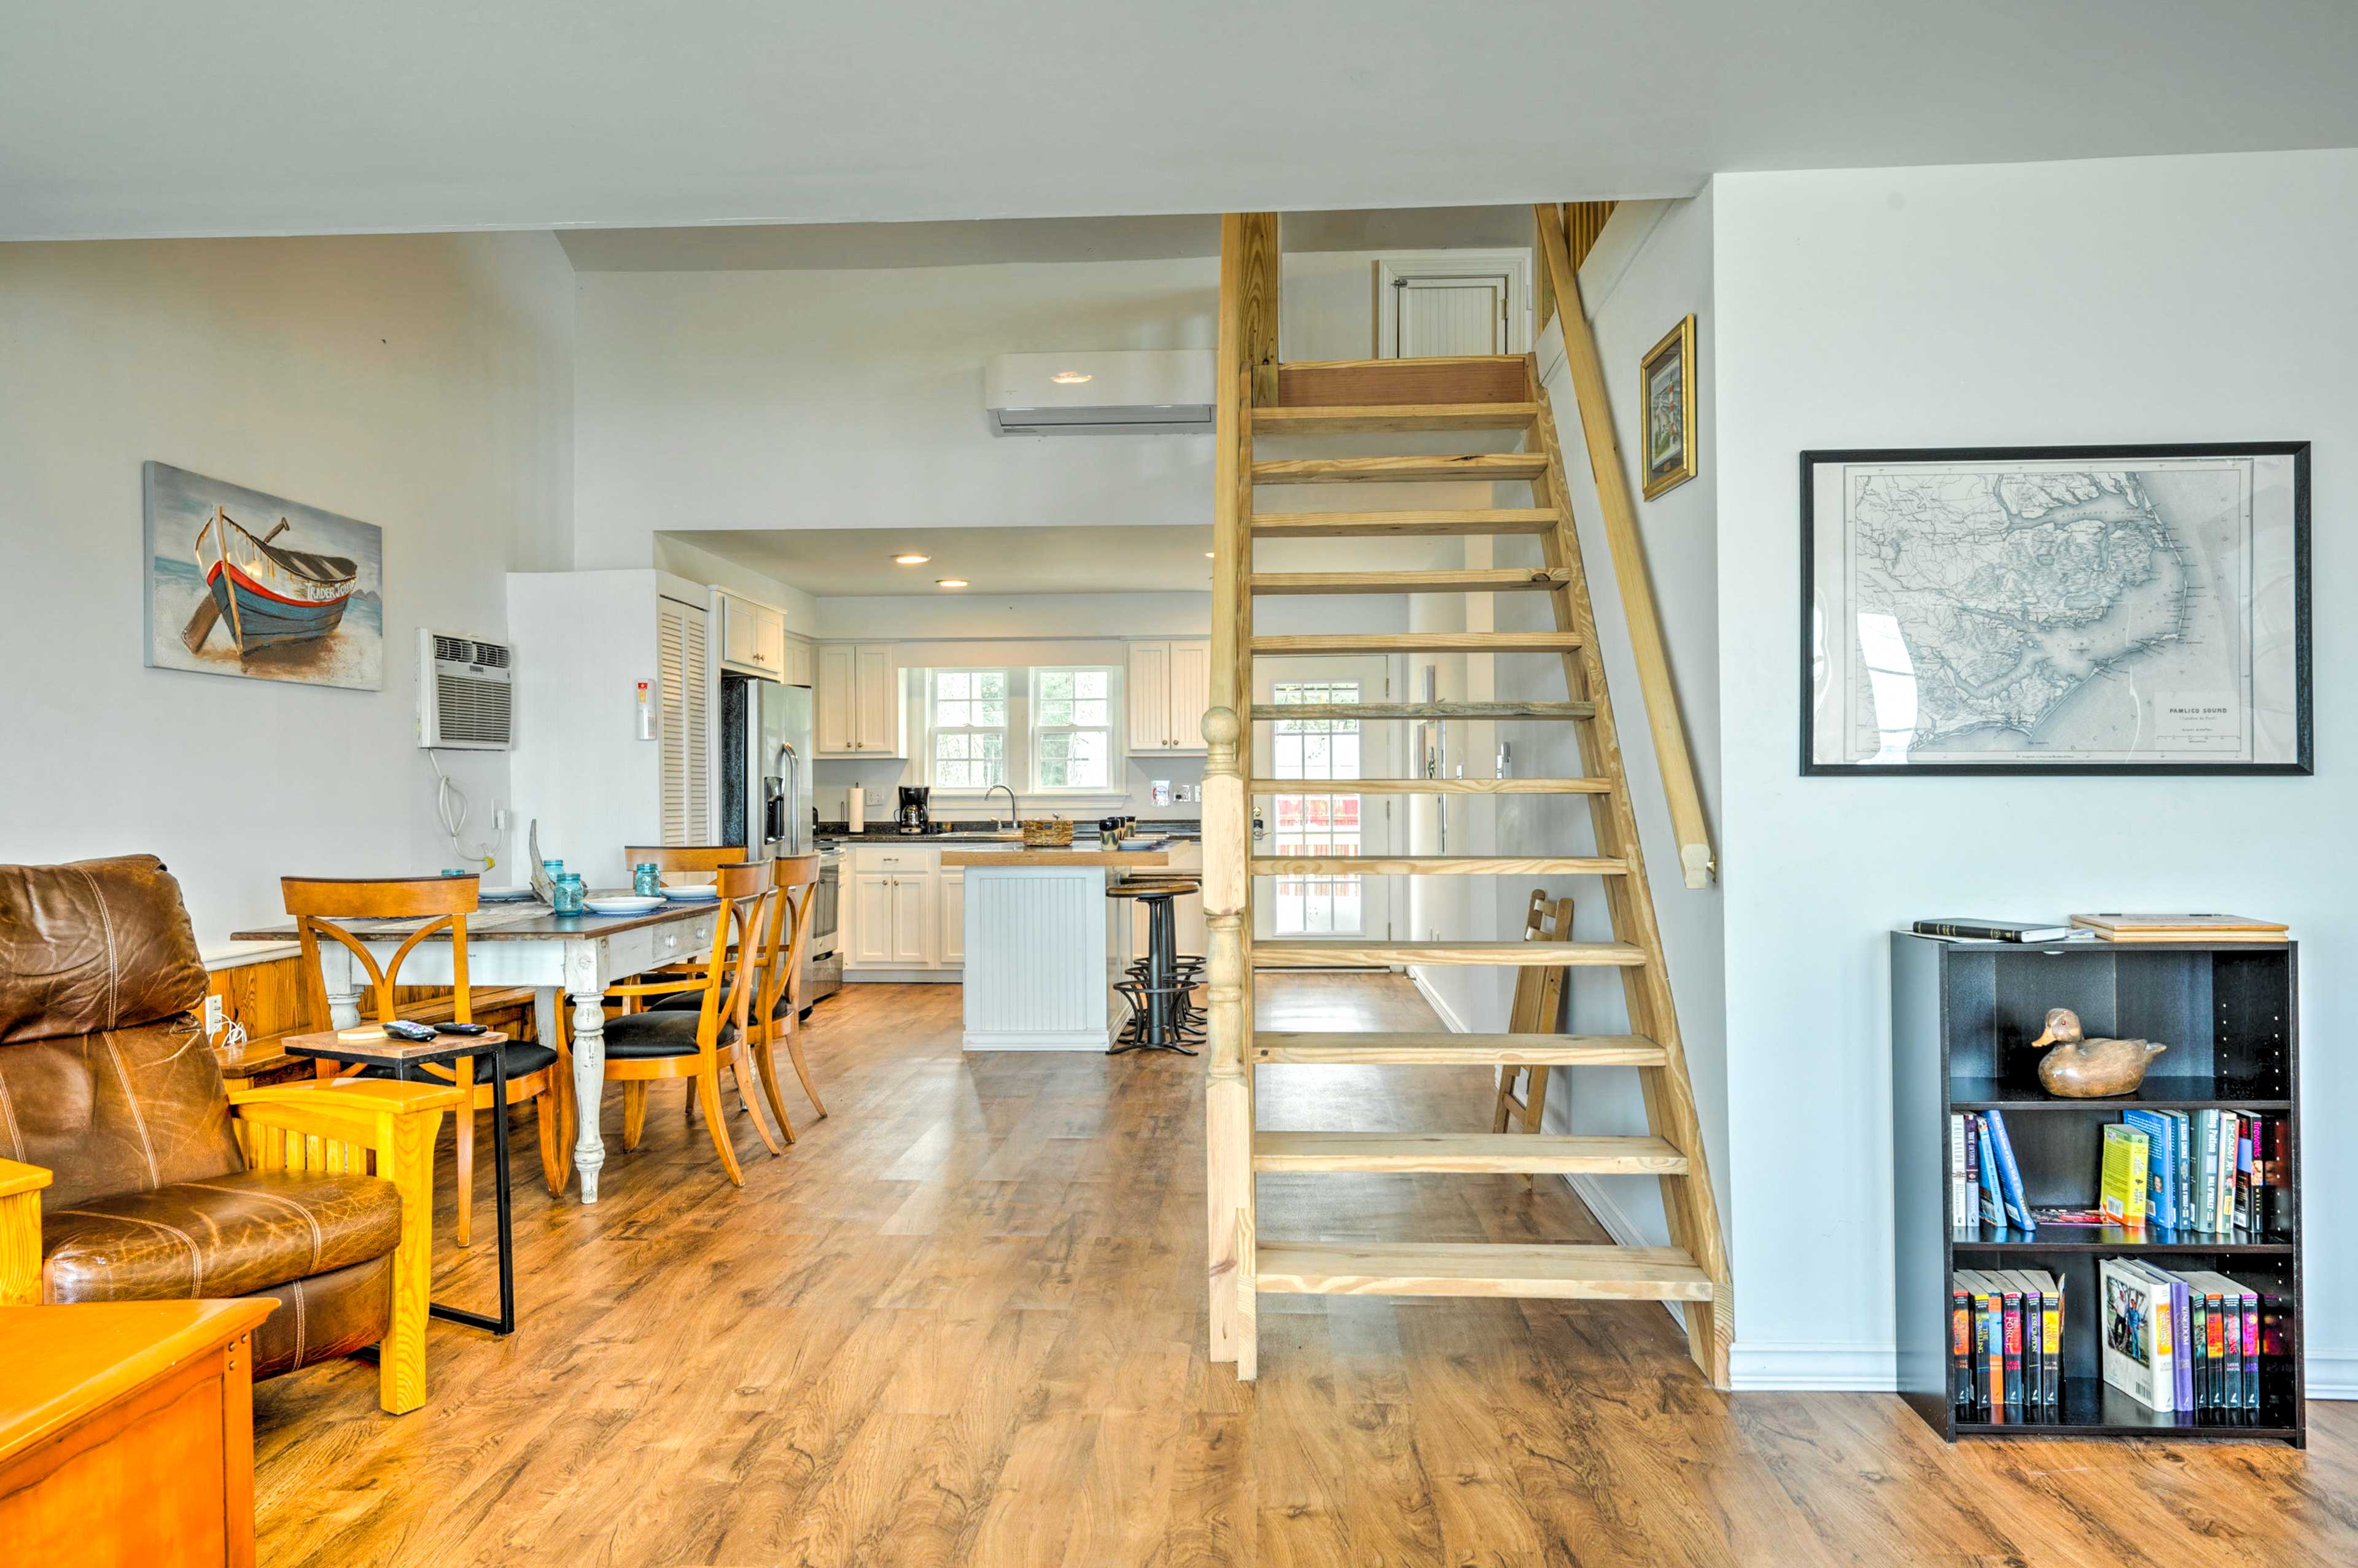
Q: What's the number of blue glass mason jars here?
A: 4